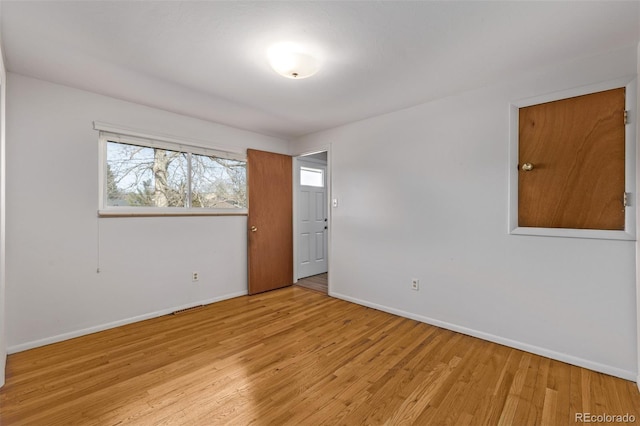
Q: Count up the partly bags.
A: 0